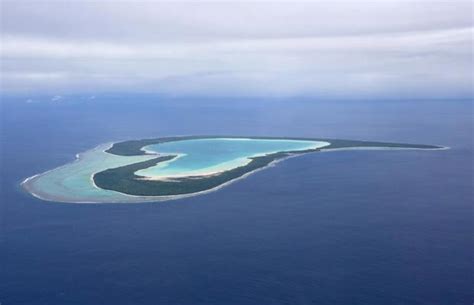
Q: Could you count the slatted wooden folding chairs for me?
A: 0